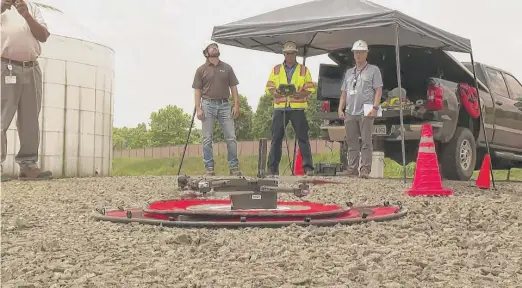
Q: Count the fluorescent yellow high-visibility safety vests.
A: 1